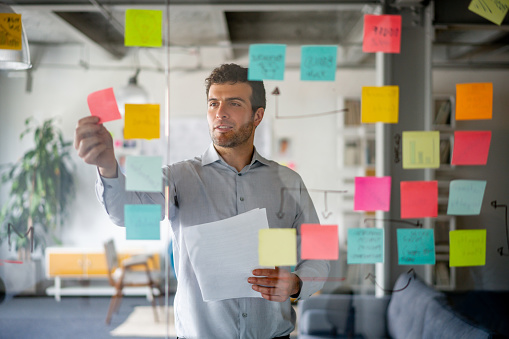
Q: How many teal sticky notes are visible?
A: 7